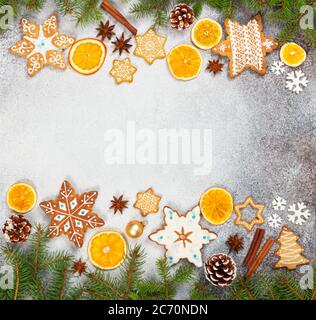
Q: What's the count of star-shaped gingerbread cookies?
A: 8